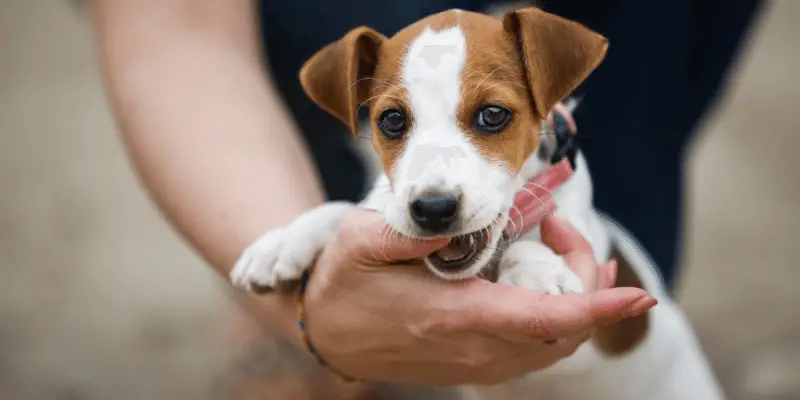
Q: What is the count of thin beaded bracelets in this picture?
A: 1